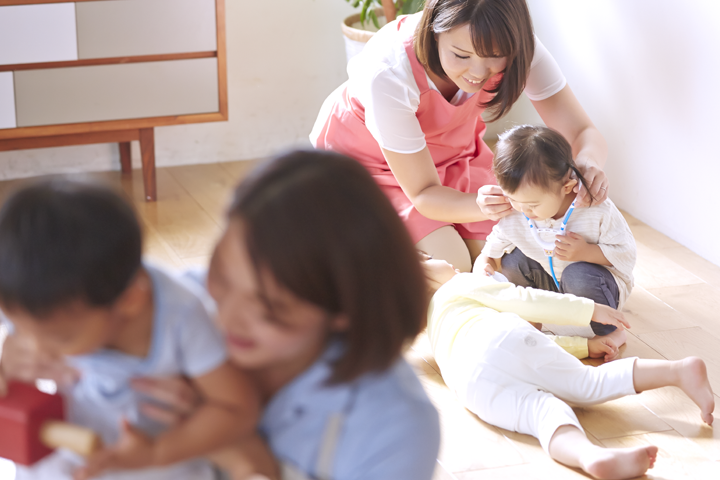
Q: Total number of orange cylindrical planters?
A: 0